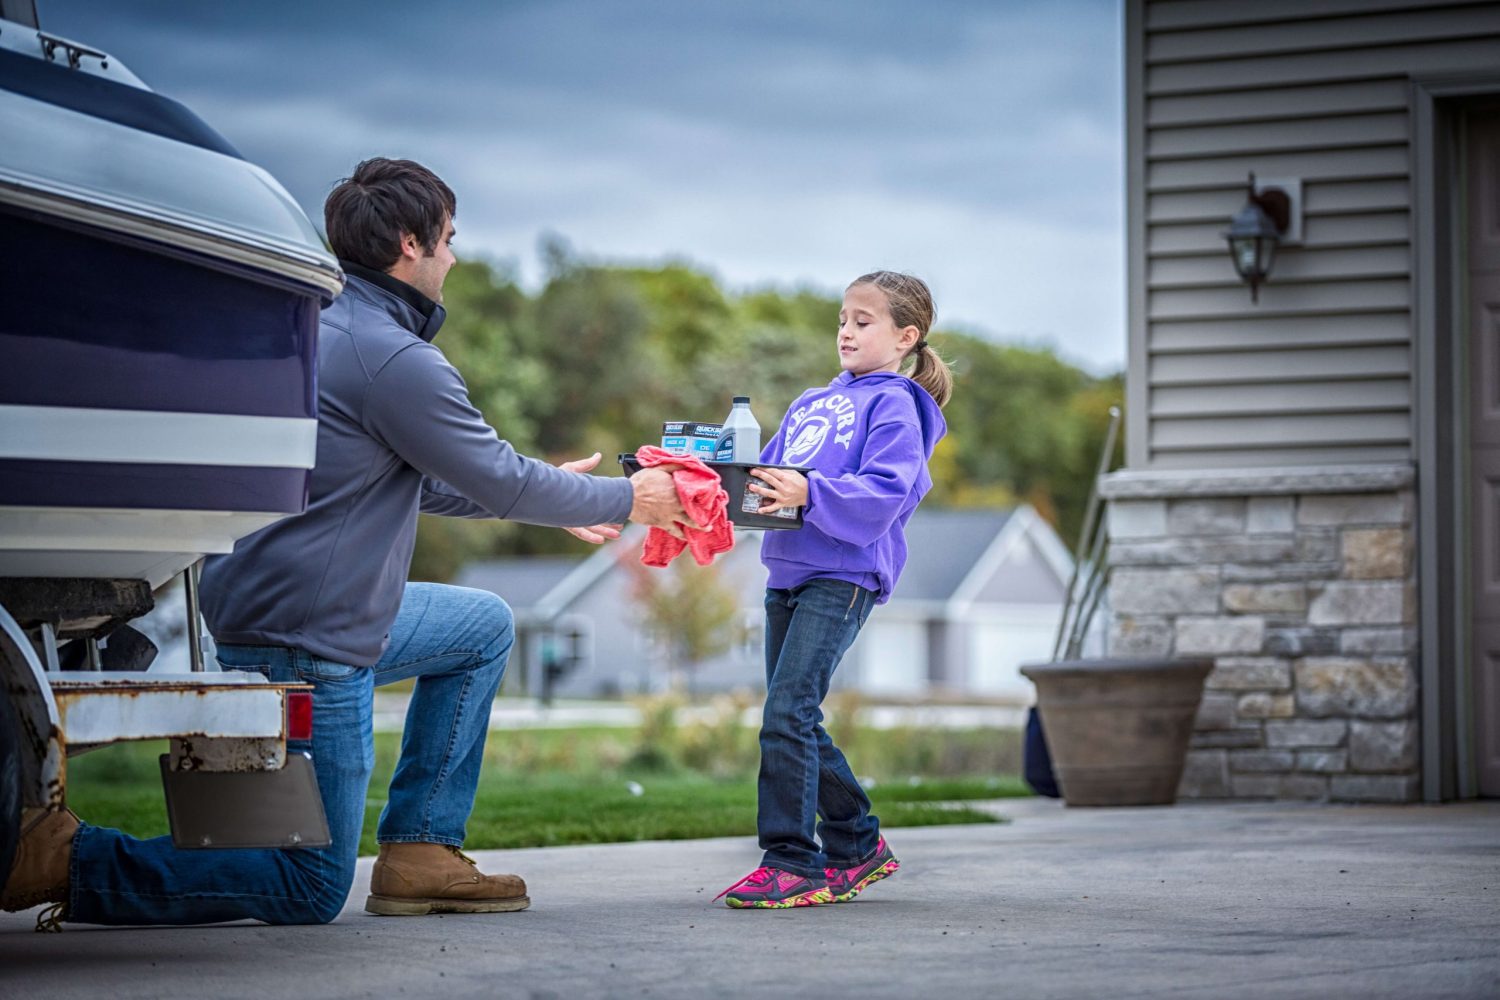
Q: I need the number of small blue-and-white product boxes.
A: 2